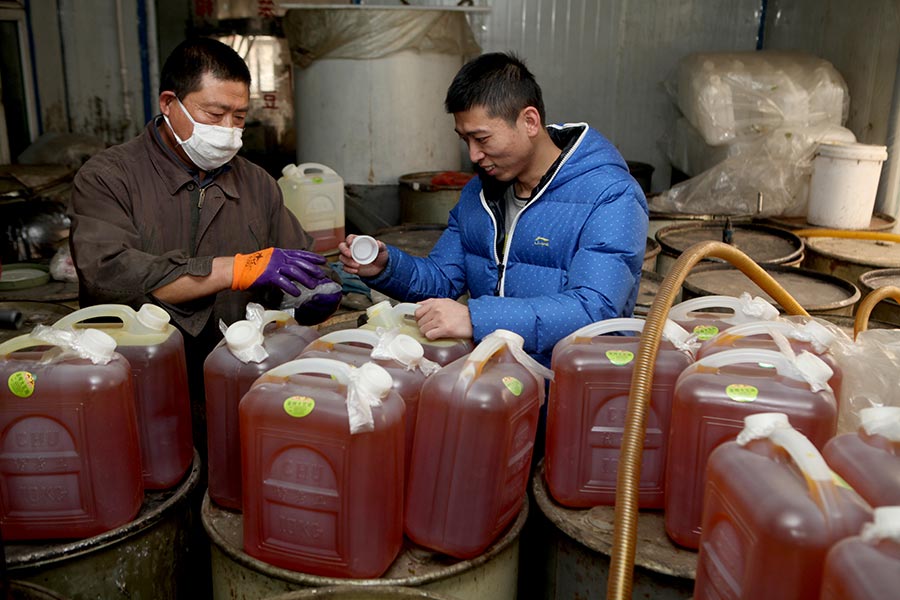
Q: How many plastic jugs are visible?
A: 15